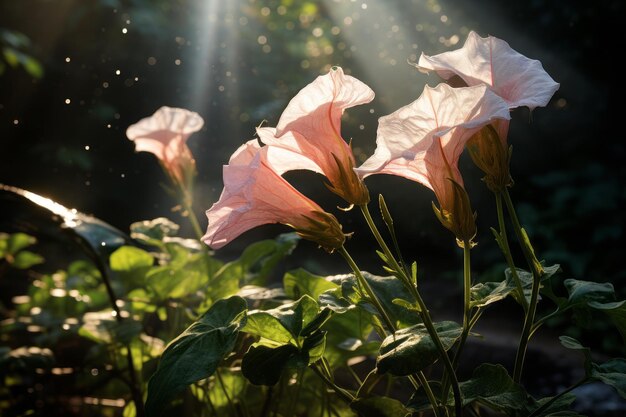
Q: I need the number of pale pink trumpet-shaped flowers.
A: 5